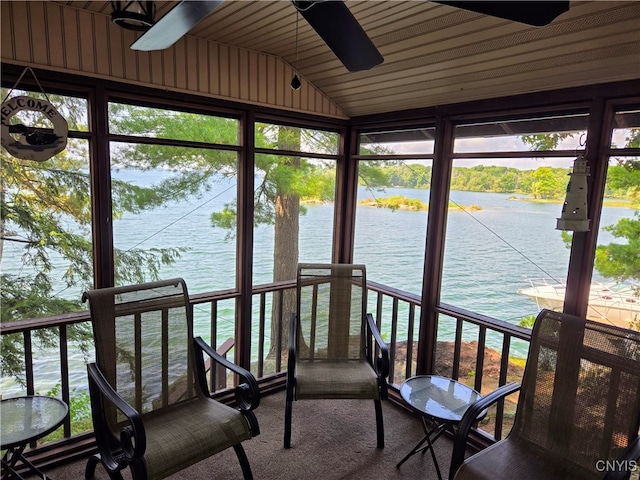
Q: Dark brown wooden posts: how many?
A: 5